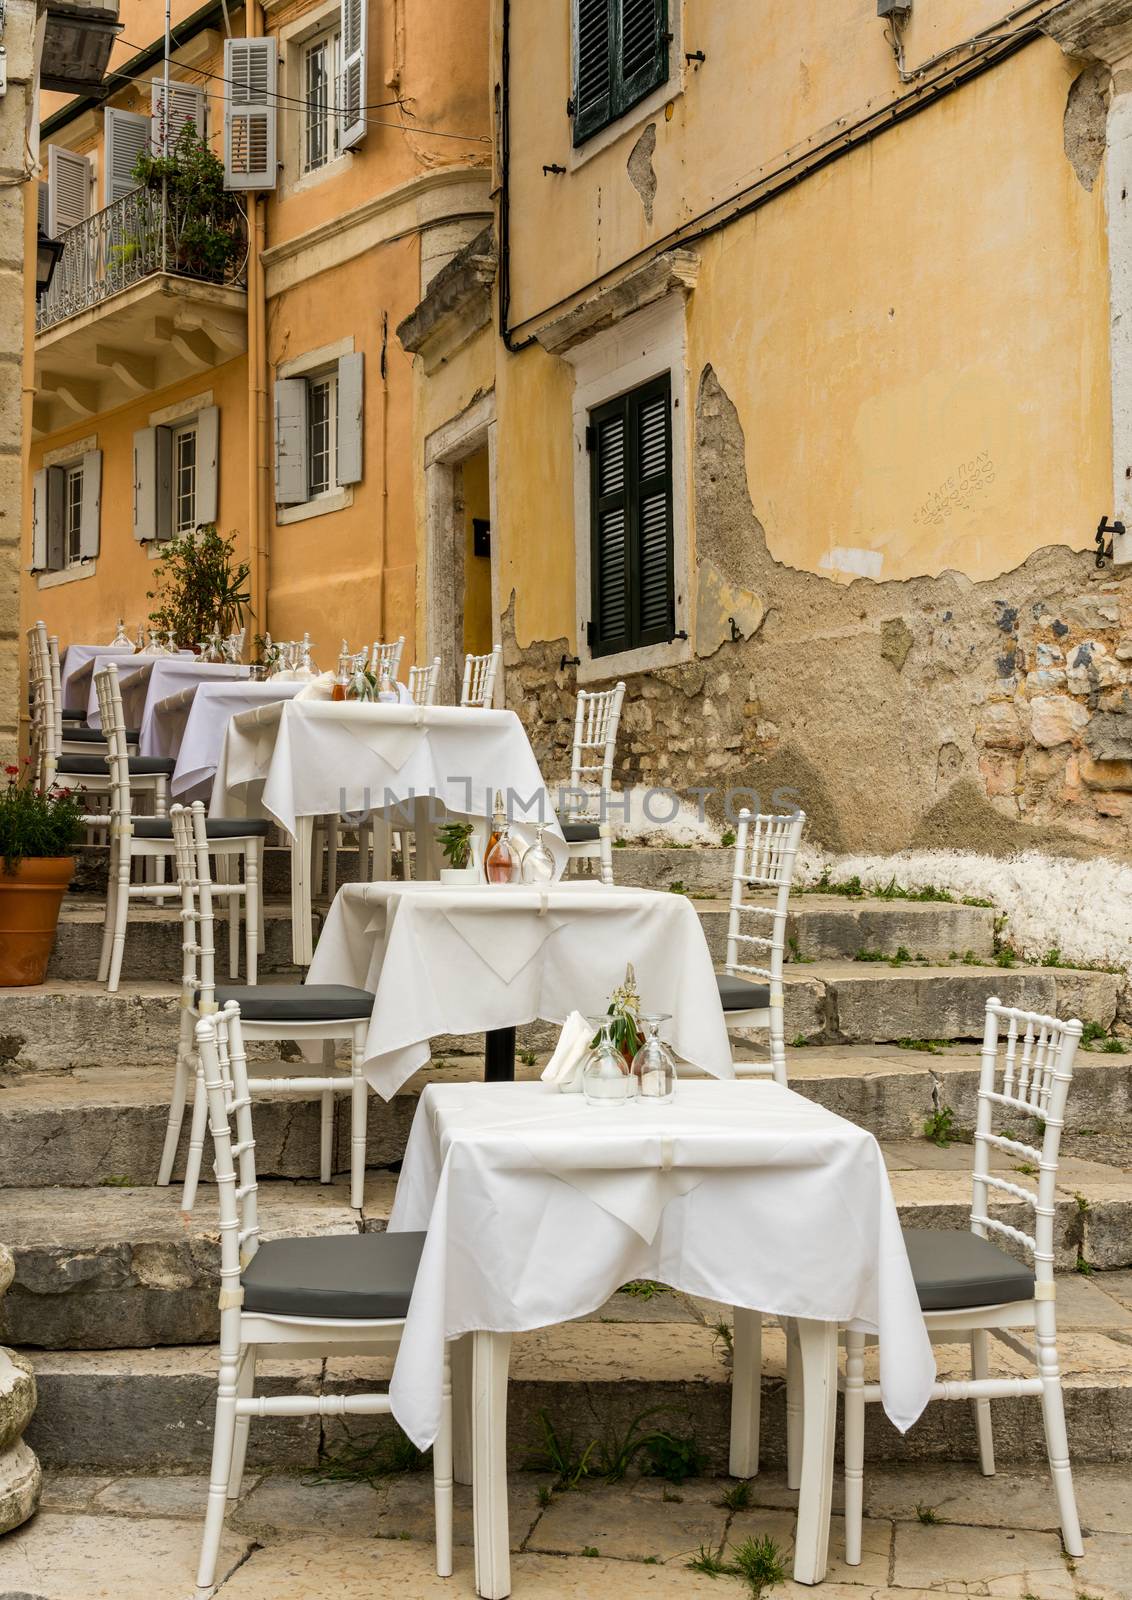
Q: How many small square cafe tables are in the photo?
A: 7